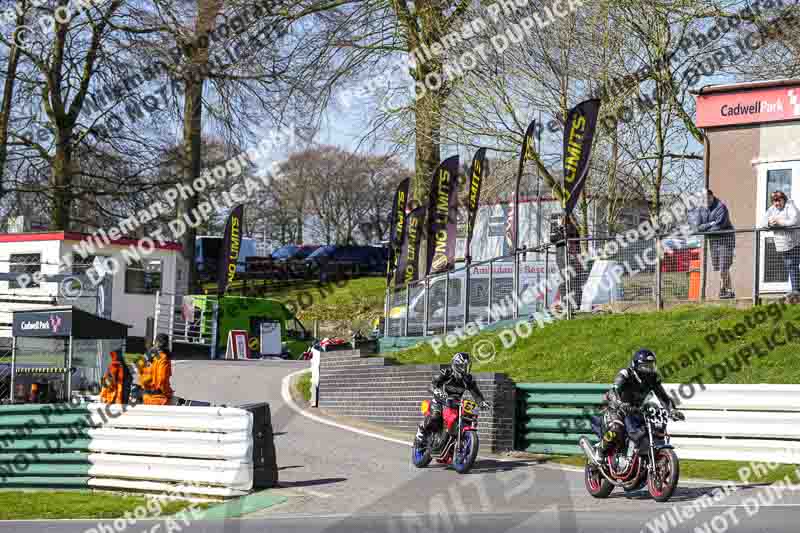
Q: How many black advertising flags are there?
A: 7